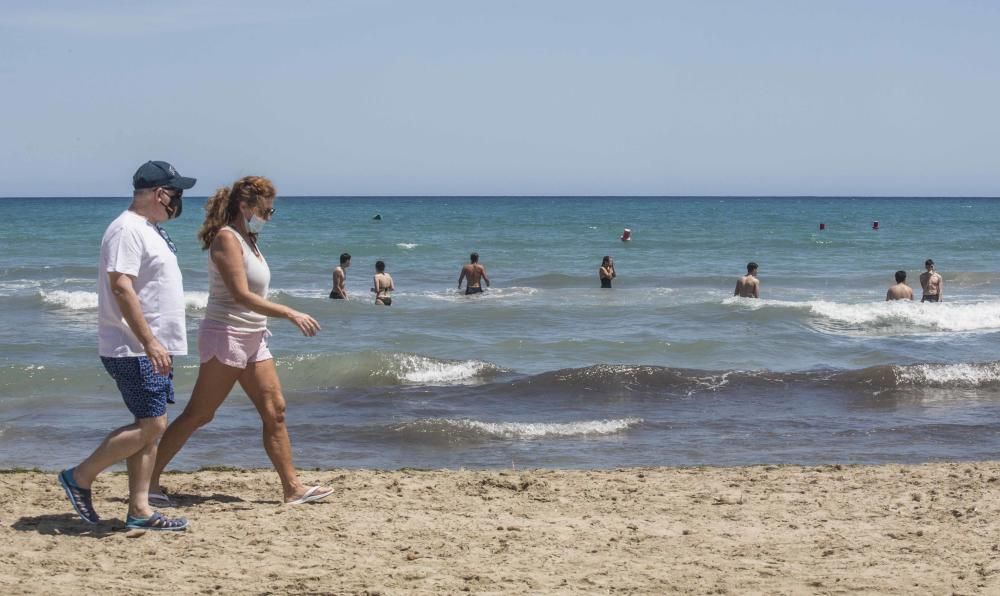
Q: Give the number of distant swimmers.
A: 7